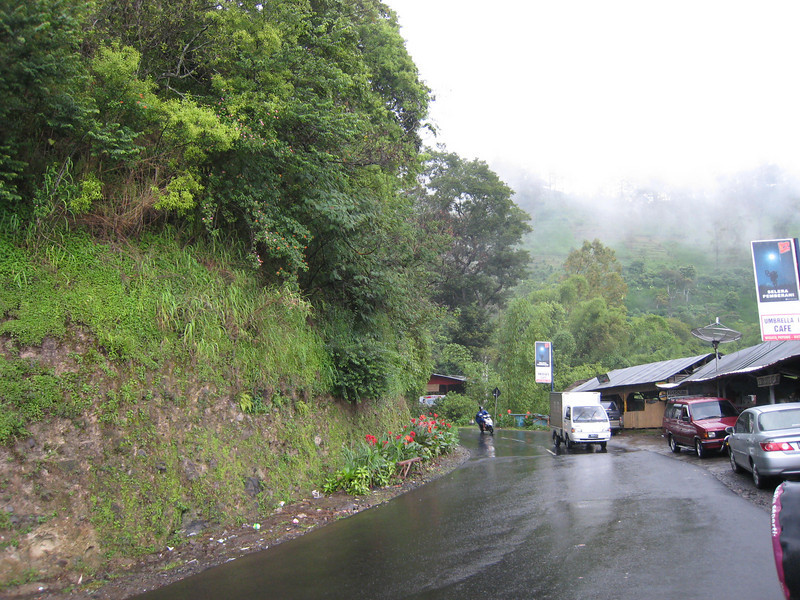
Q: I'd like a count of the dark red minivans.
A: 1